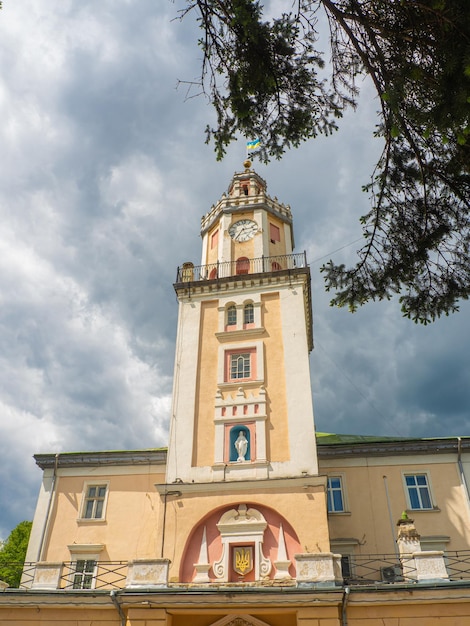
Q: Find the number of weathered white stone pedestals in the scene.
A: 4